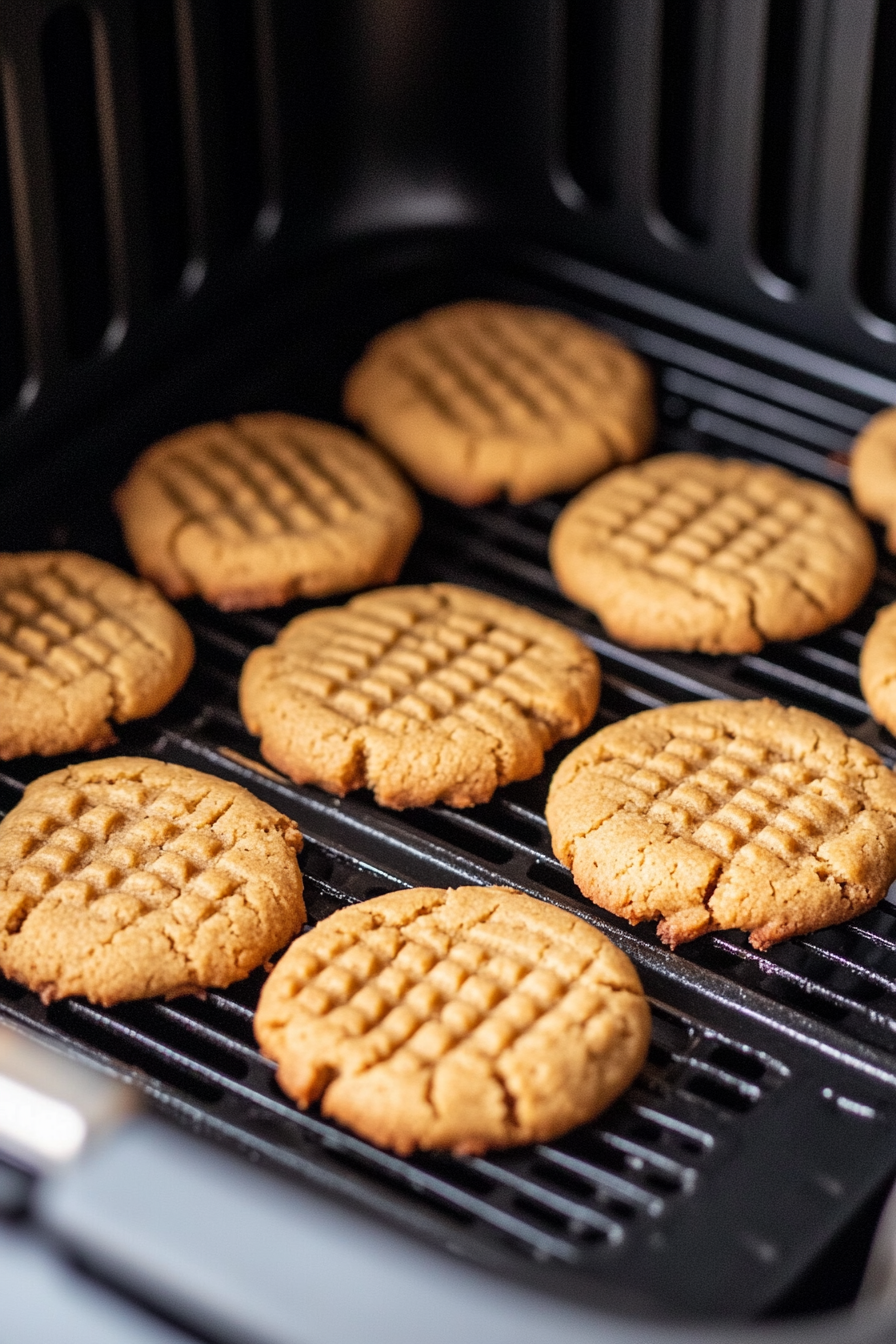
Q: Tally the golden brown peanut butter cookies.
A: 10